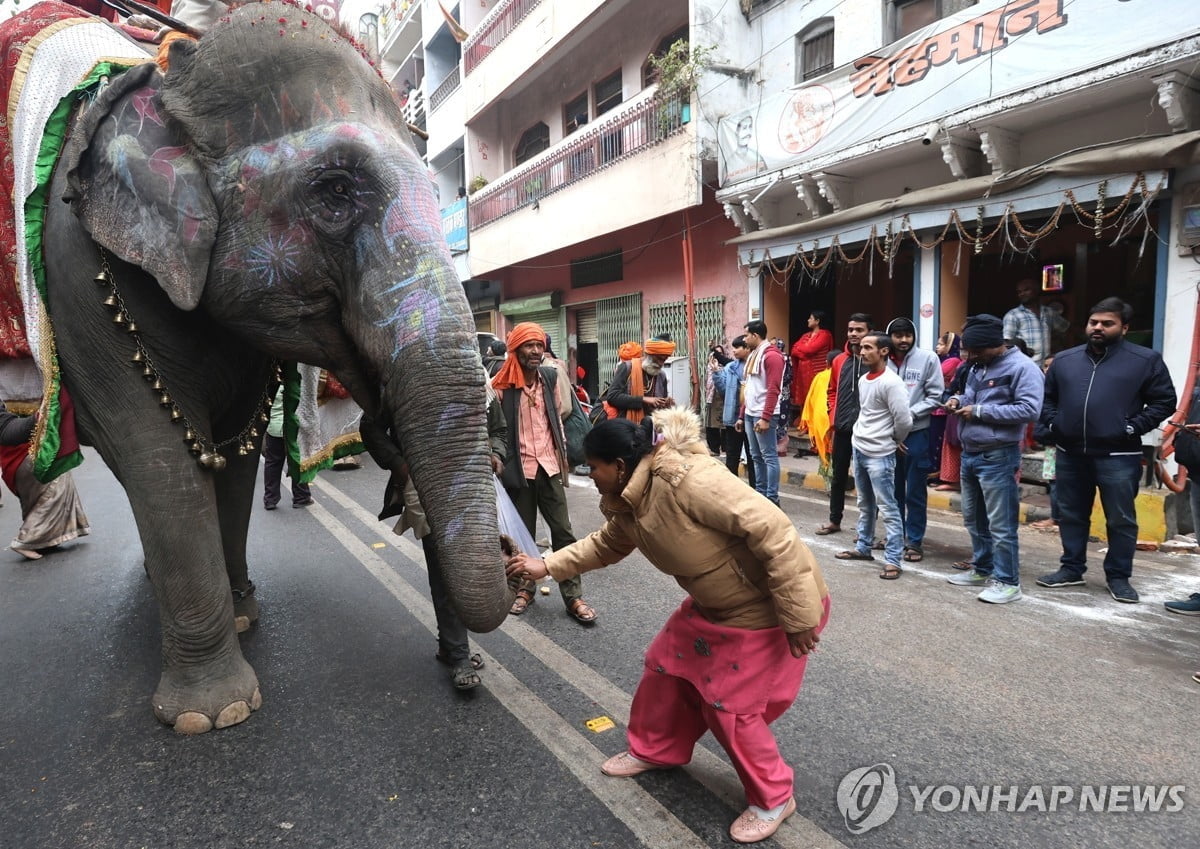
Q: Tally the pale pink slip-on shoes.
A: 2